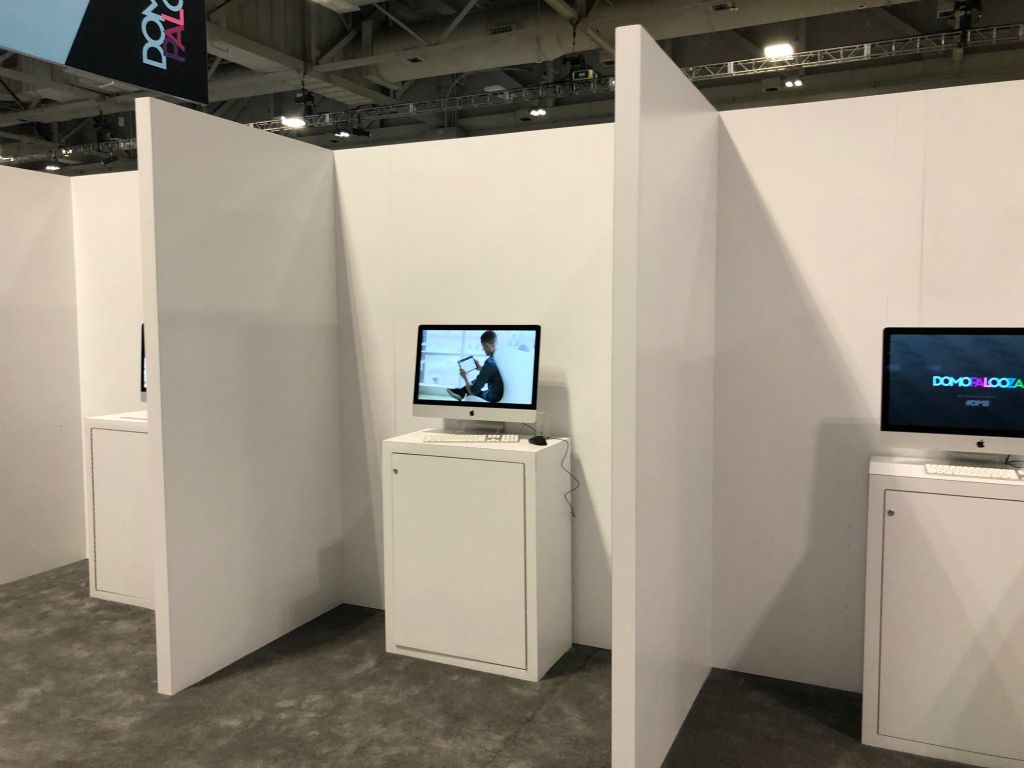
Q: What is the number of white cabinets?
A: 3